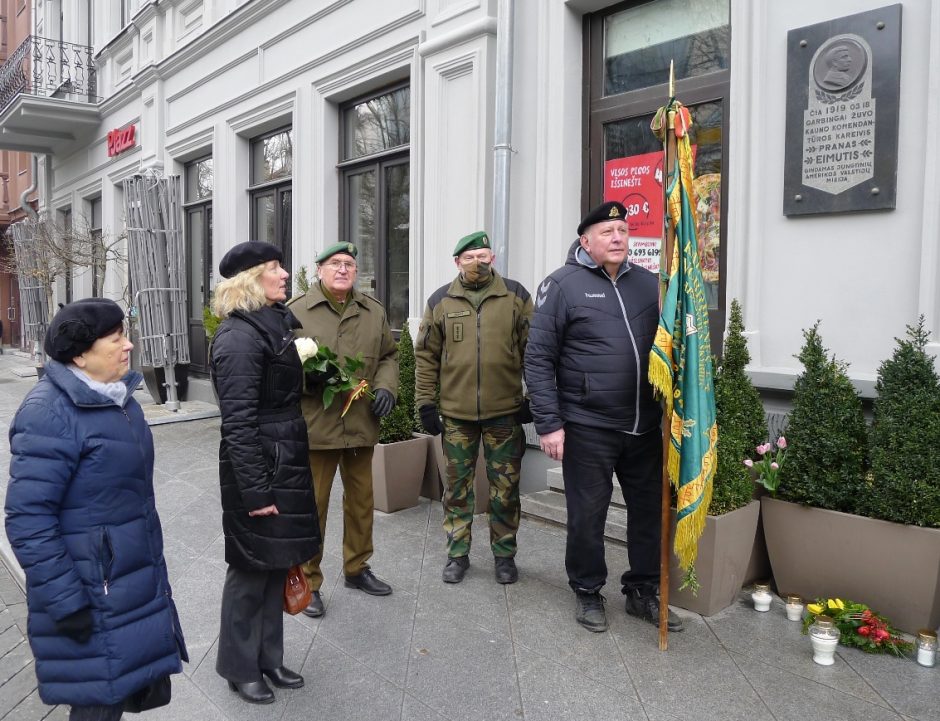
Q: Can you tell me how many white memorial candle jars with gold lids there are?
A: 4